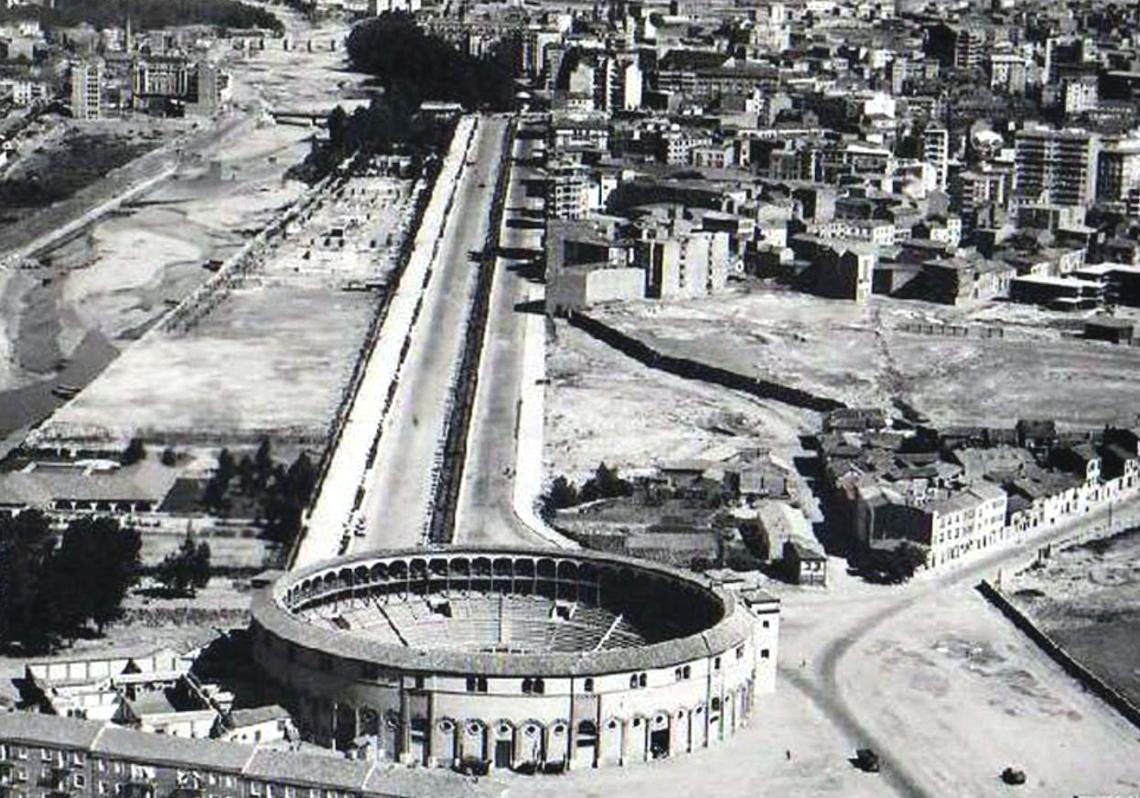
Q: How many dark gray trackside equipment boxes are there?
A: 0